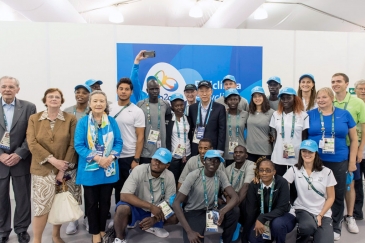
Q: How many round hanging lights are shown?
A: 3